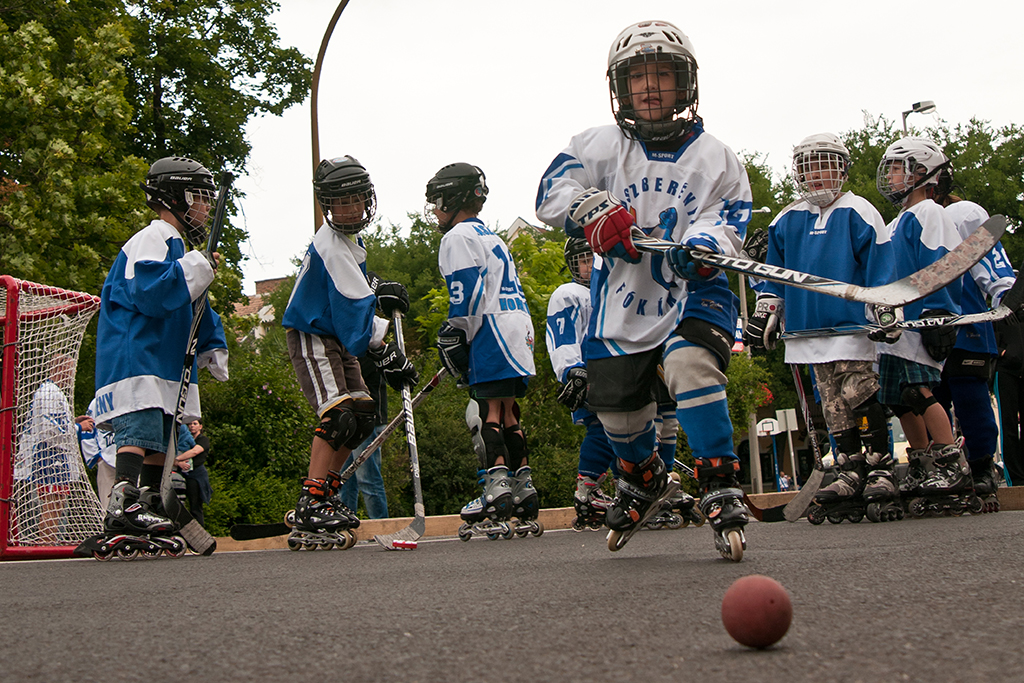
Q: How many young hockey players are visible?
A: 8